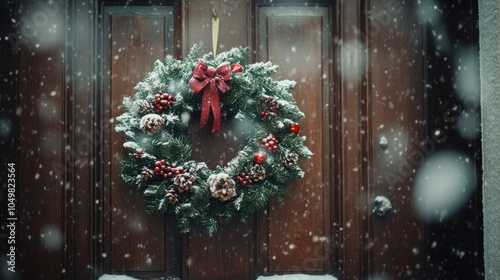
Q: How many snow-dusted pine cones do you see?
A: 8